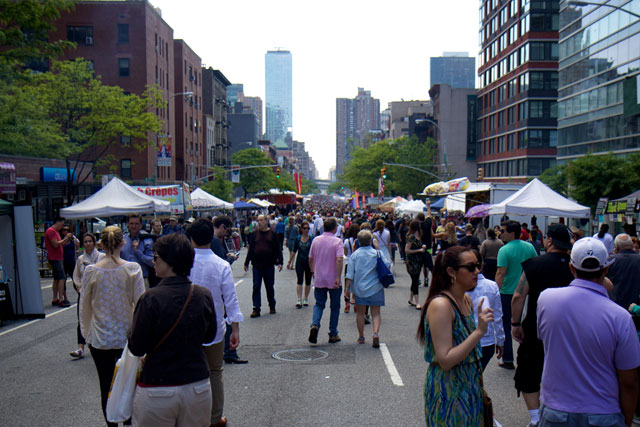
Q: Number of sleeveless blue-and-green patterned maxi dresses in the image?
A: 1